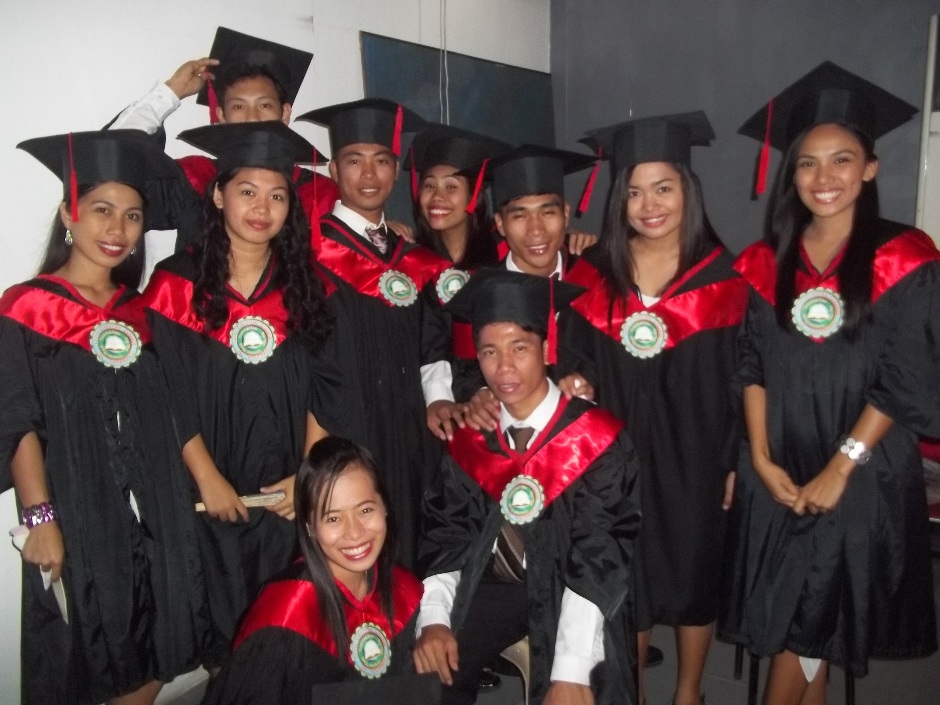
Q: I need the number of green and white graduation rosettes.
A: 8